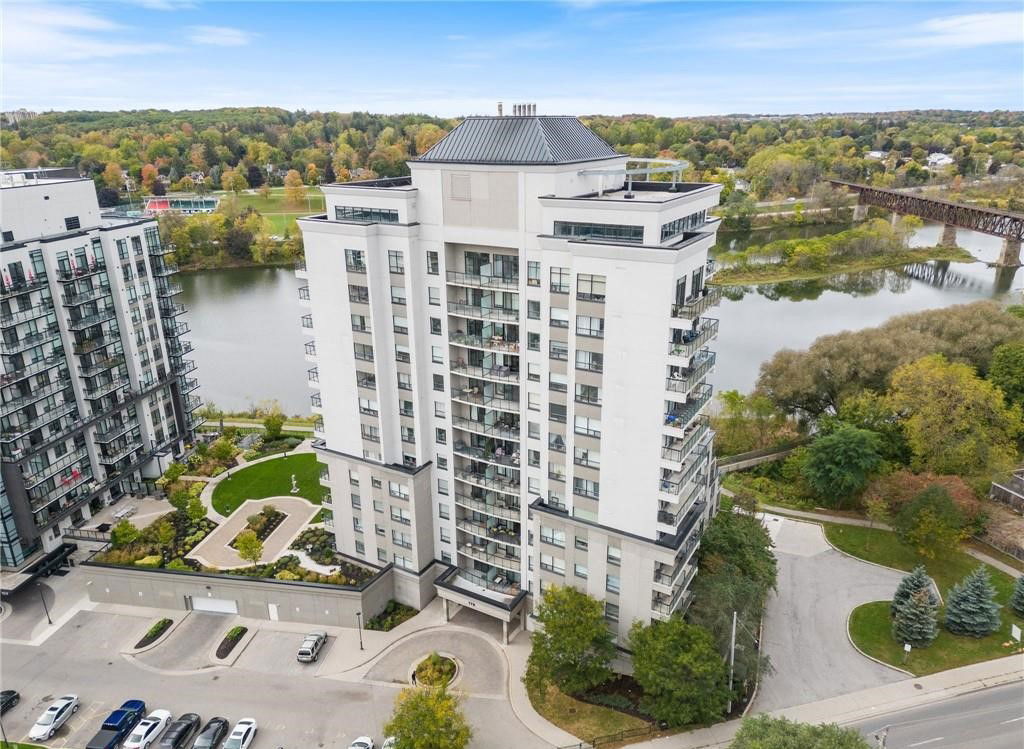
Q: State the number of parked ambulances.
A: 0